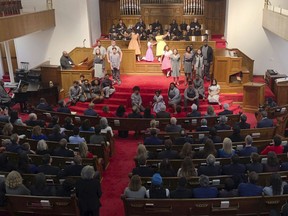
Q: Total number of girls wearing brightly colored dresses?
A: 4